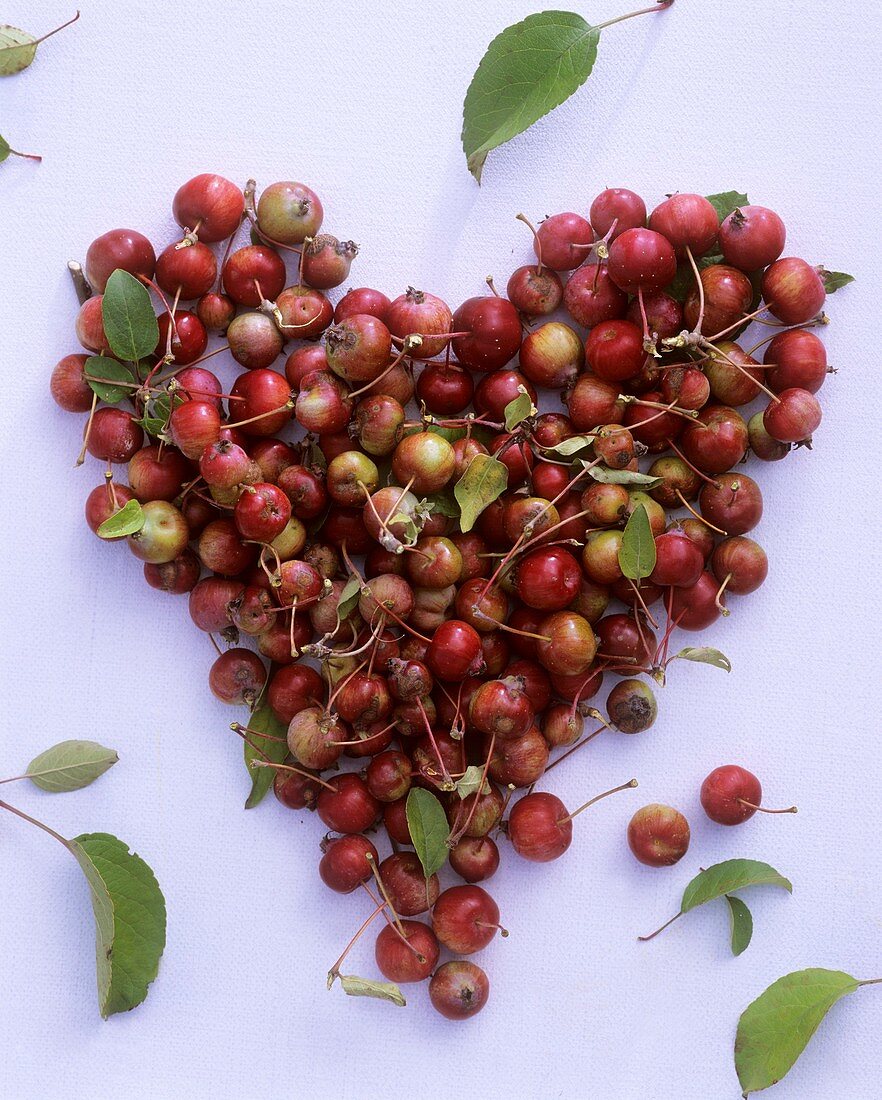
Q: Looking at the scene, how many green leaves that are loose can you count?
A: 8